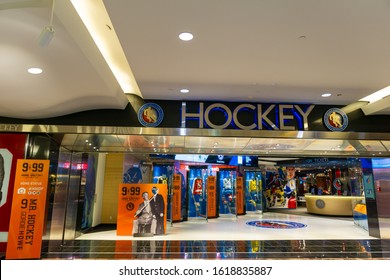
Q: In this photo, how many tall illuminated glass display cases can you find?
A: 4